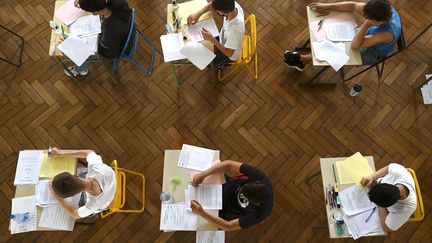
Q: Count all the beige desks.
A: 6